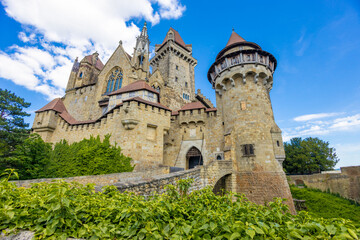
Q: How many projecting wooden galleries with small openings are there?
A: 1